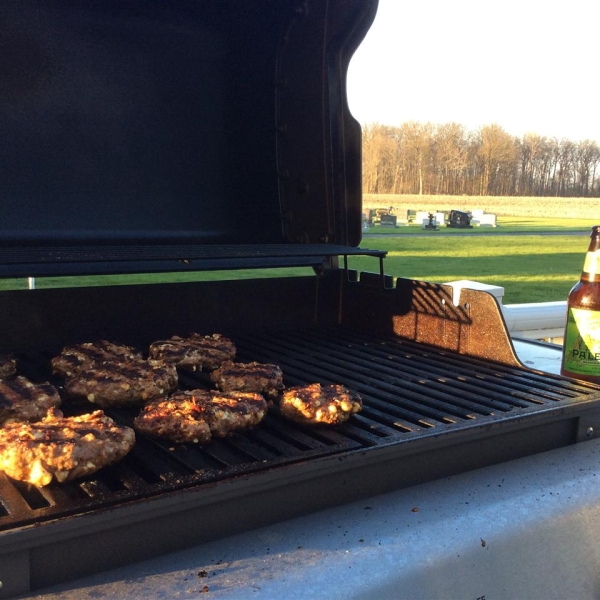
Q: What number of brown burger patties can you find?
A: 9